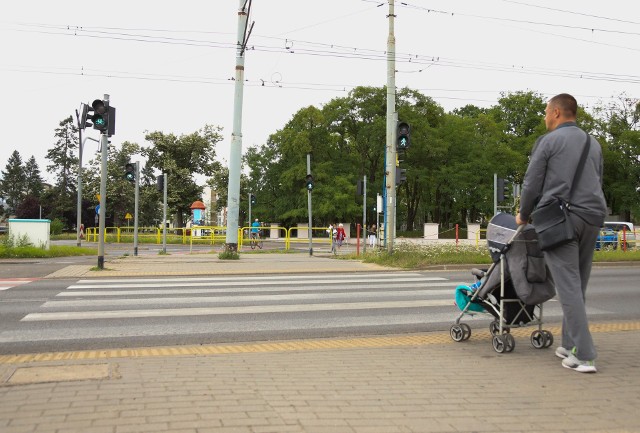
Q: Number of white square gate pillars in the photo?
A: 5